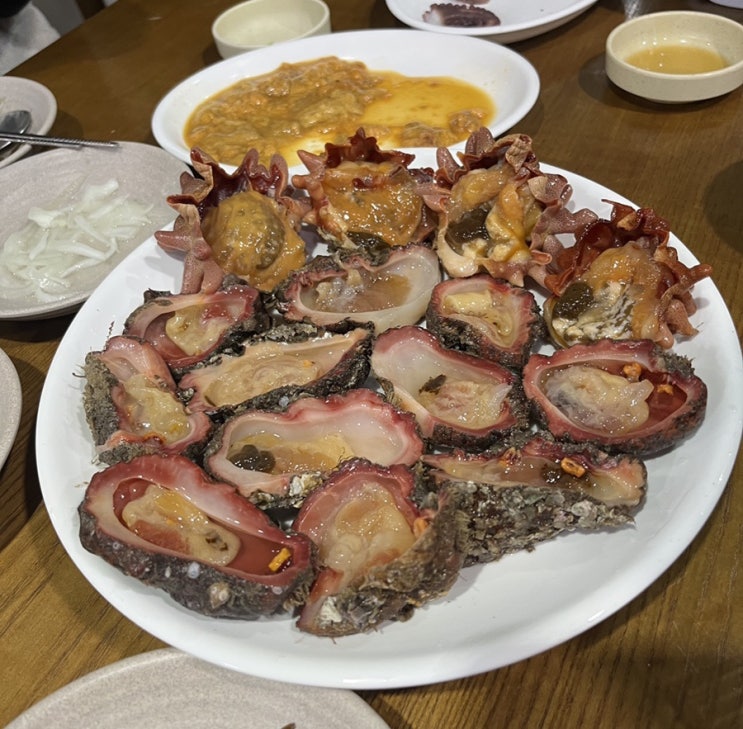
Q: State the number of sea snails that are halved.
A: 11